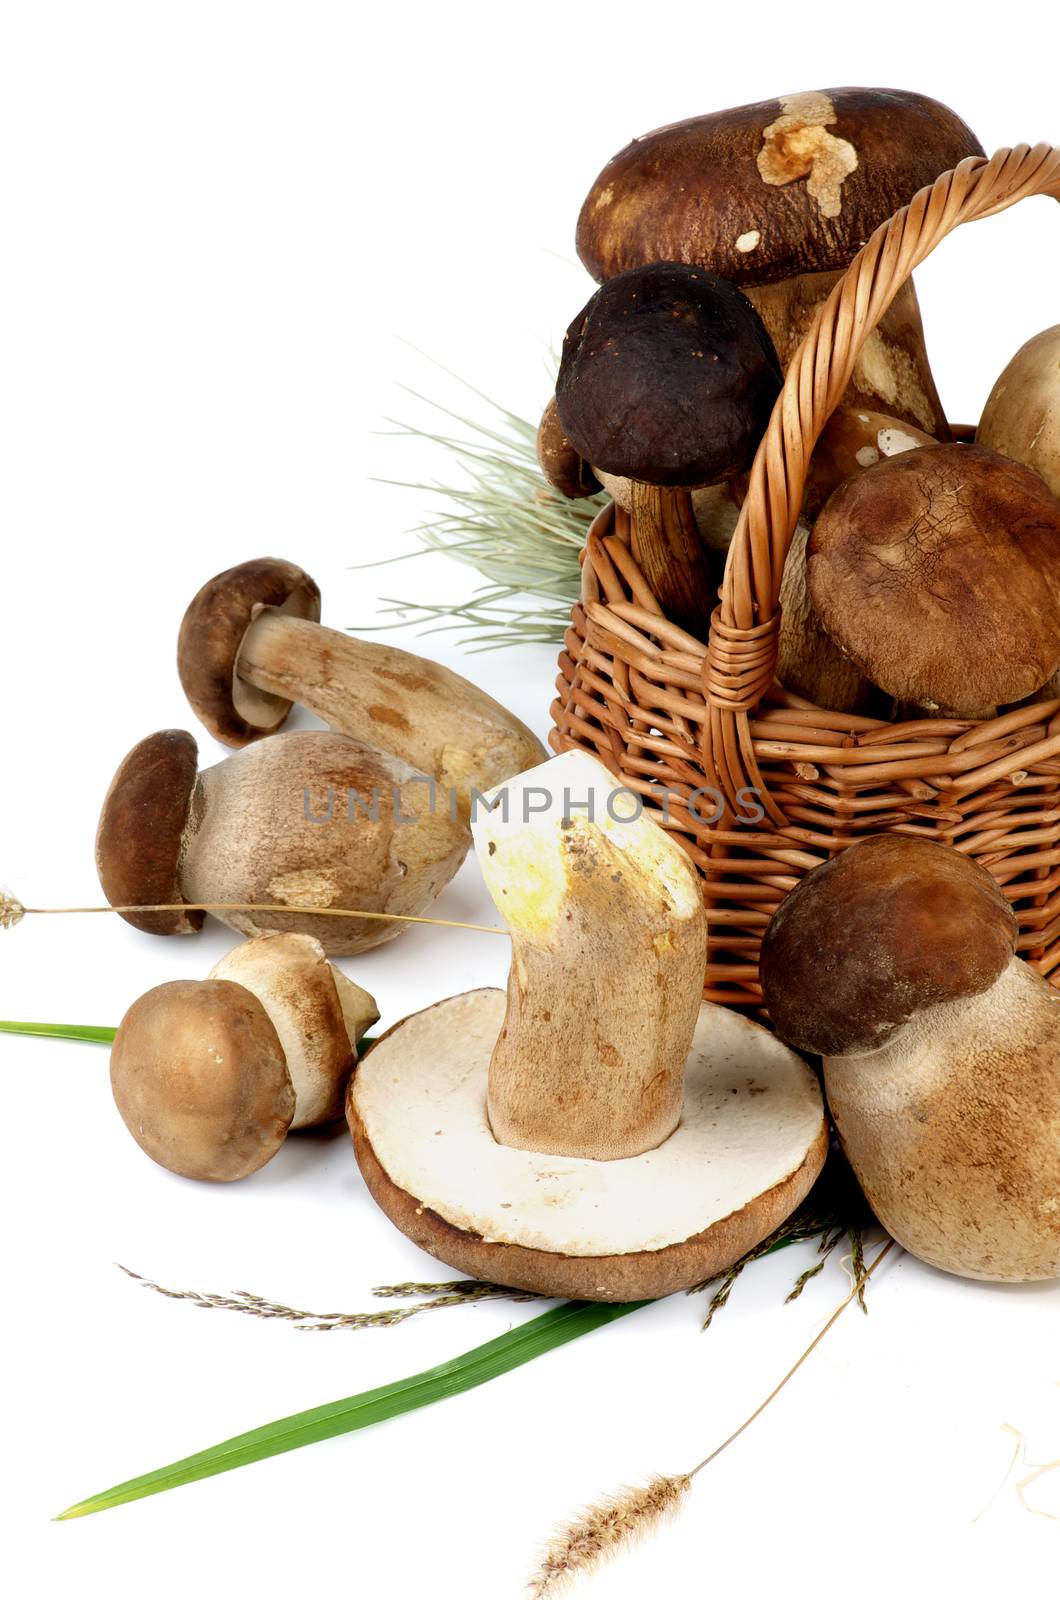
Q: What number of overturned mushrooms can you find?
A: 1